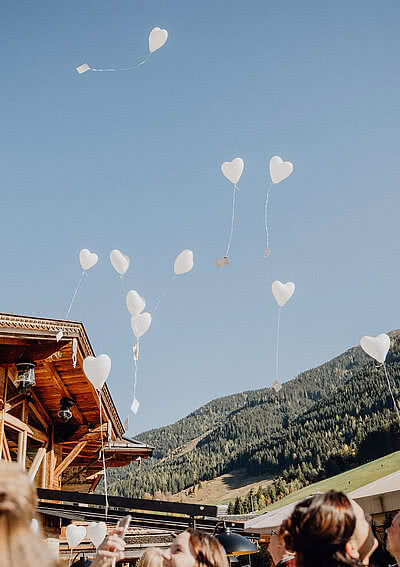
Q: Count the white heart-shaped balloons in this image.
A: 13